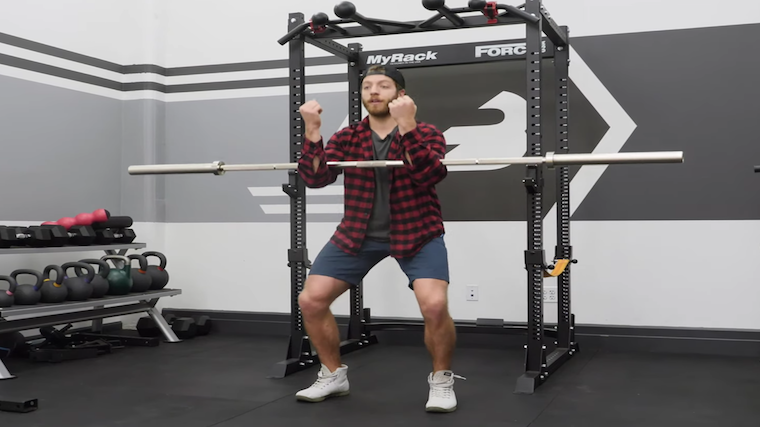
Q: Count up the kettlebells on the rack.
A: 8